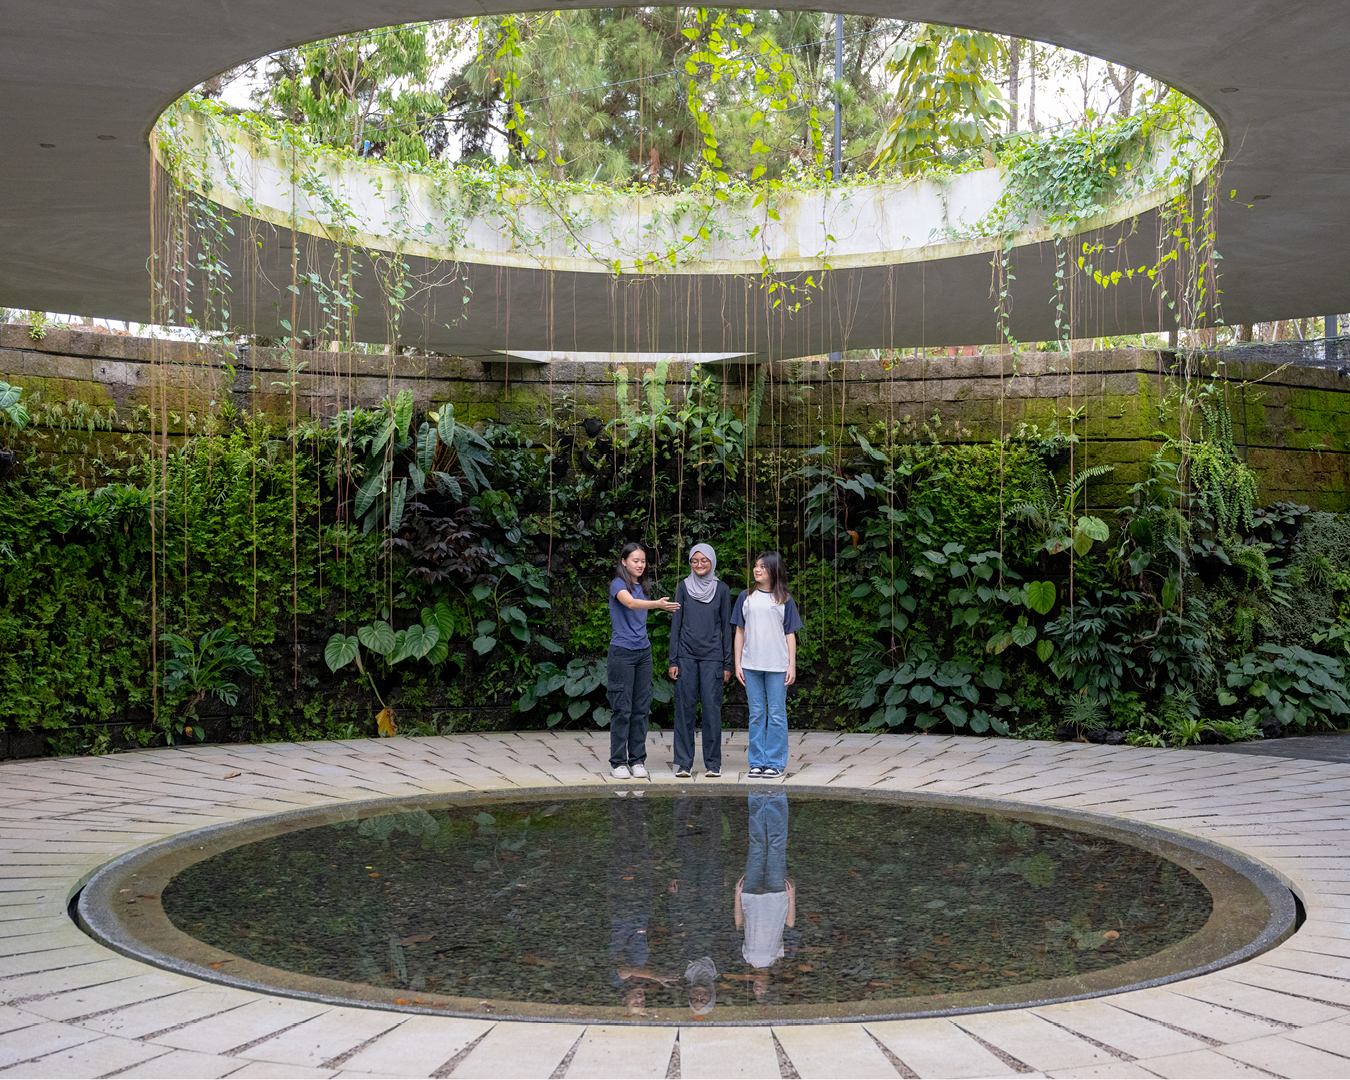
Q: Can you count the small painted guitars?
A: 0